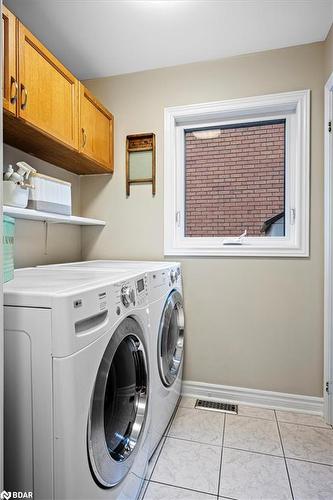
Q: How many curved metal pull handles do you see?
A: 3